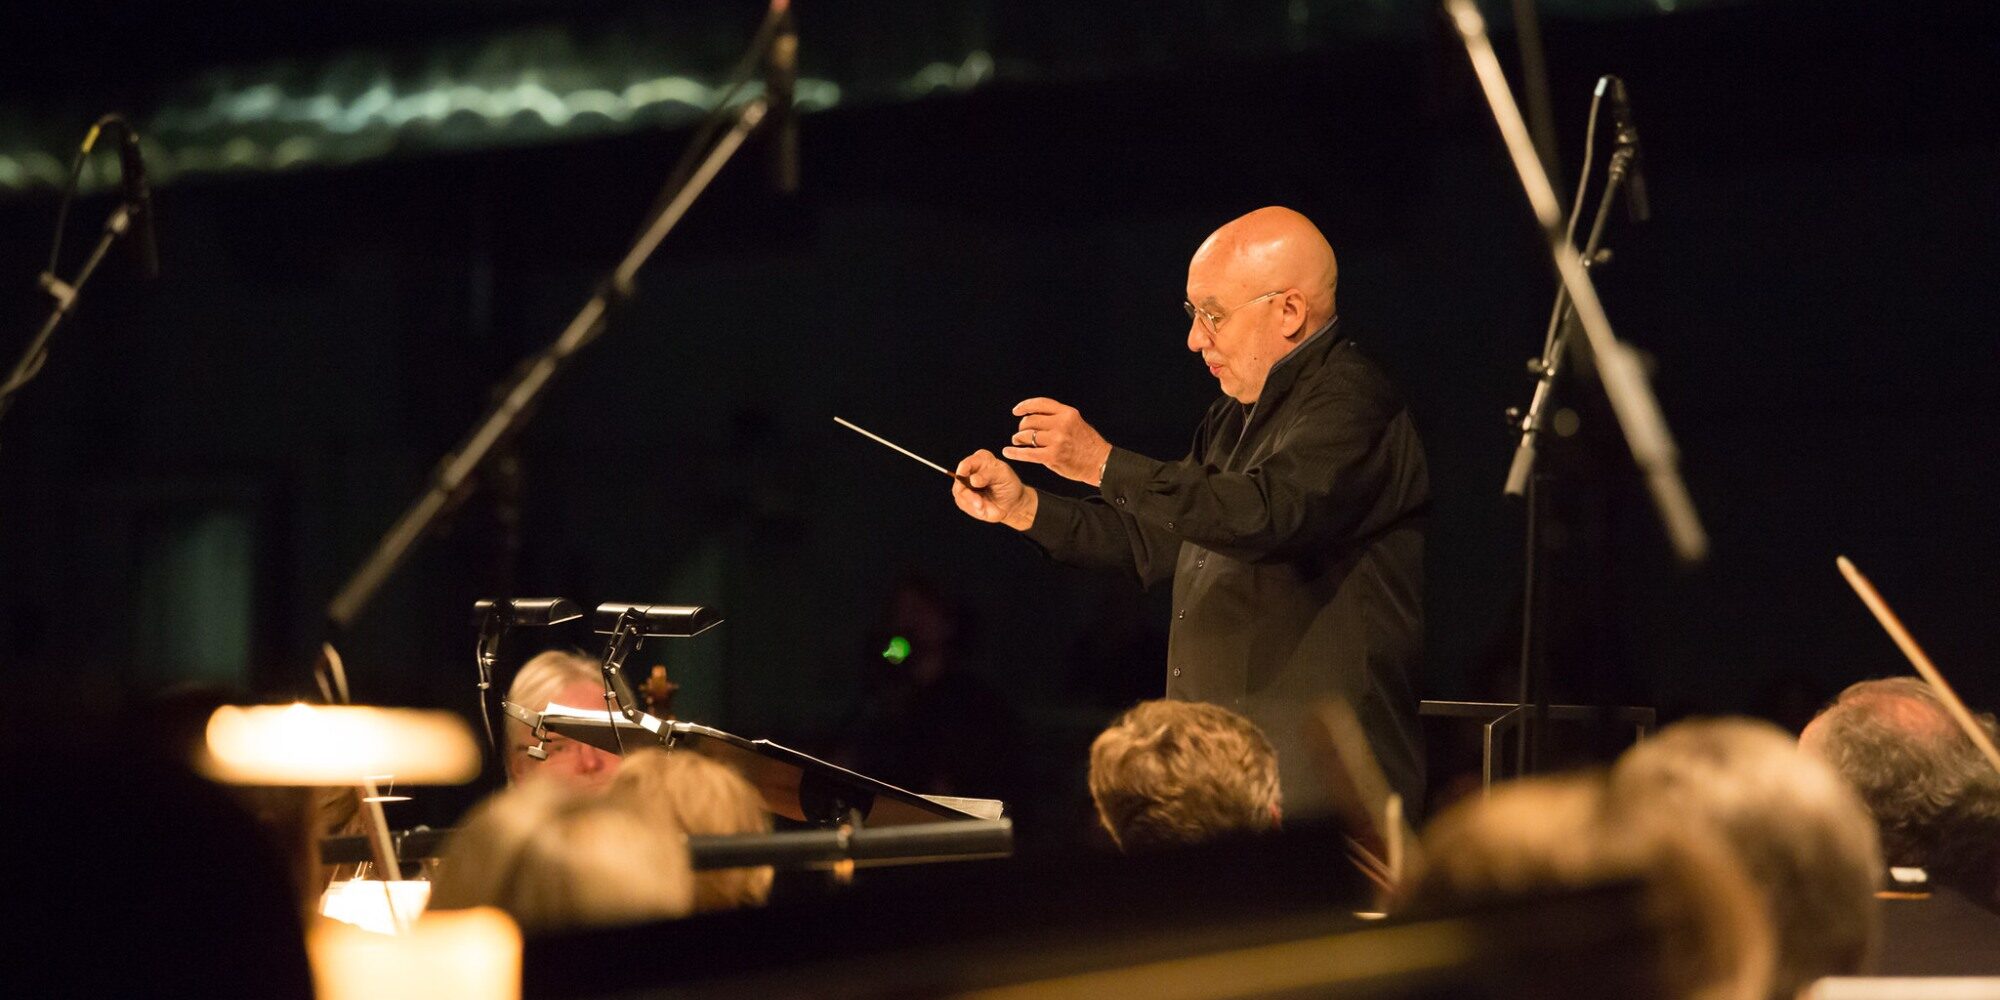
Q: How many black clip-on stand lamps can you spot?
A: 2